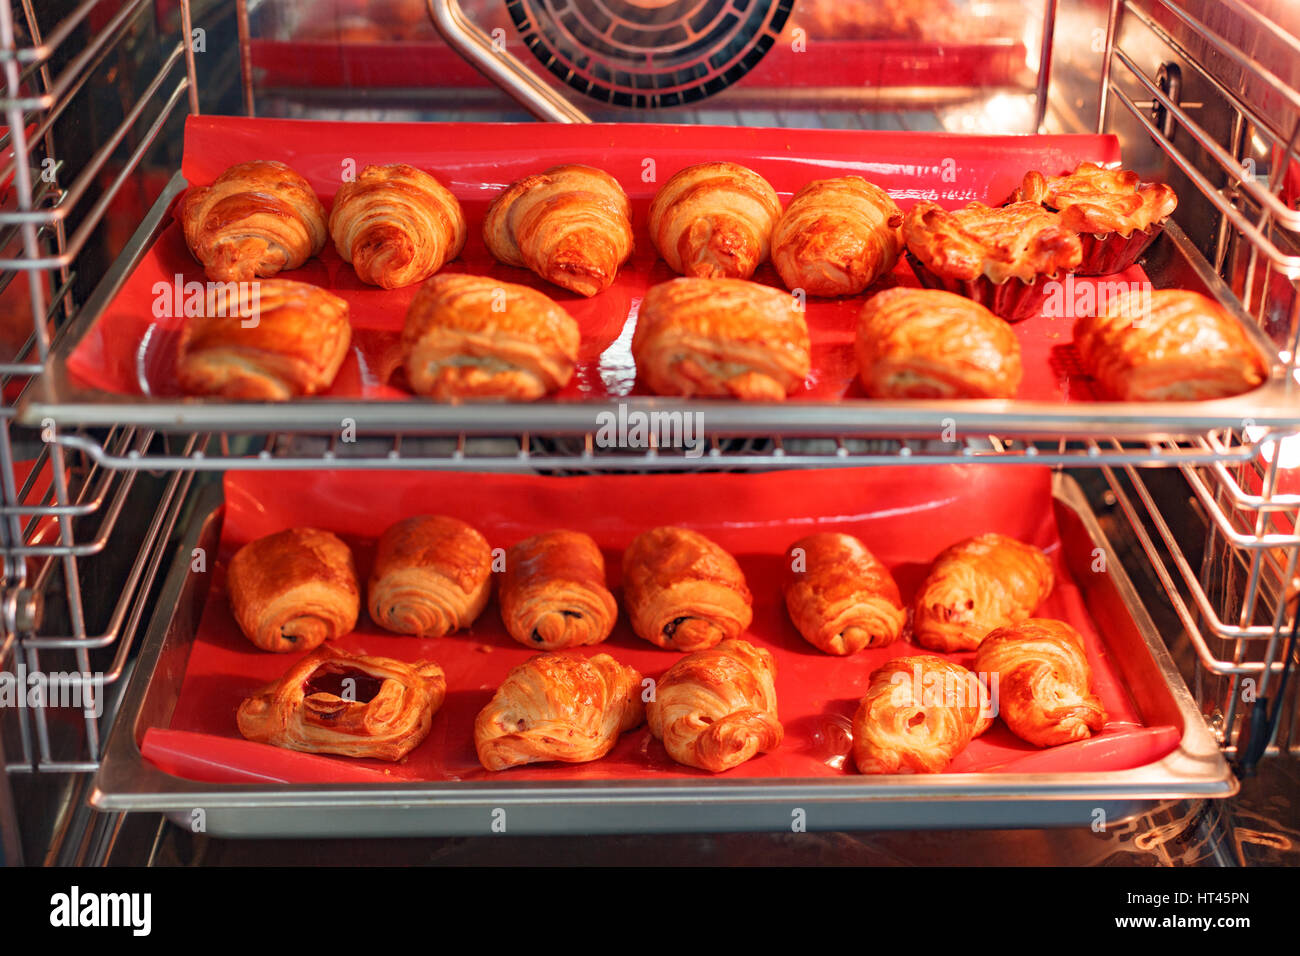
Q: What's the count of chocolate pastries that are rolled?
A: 5